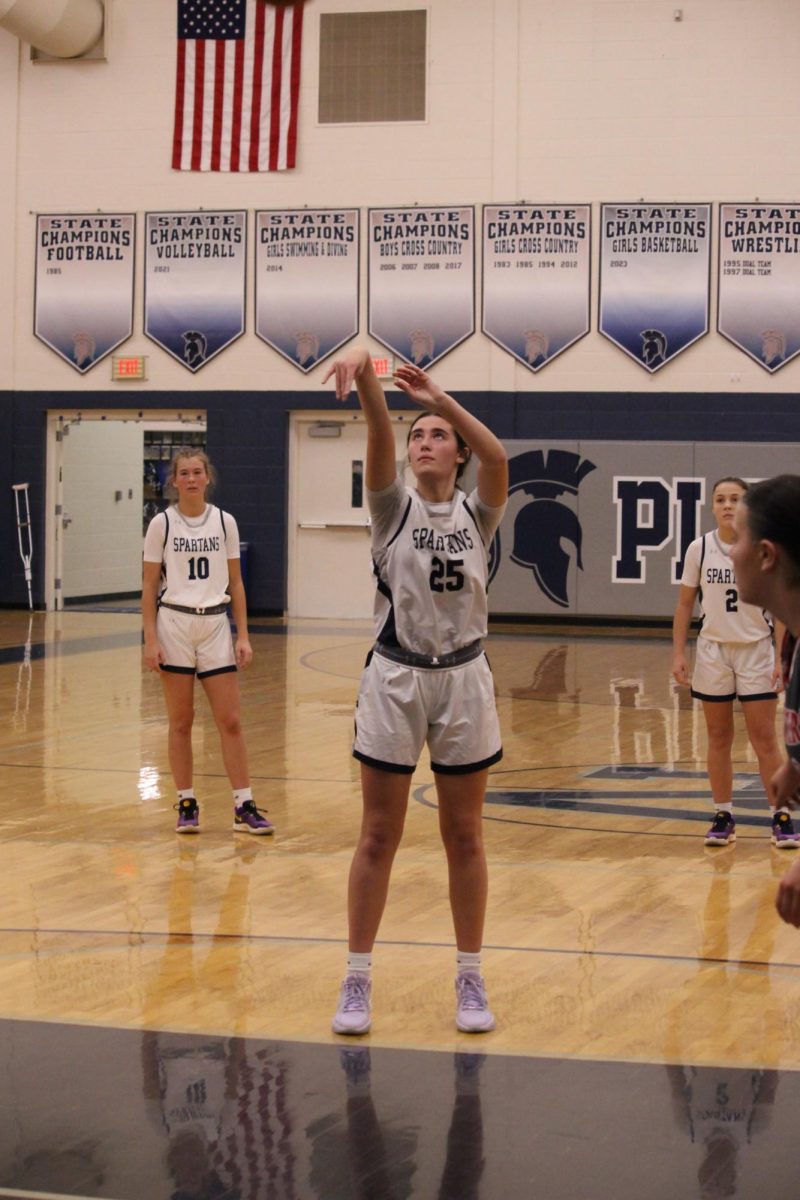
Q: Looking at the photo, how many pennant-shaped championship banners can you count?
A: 7